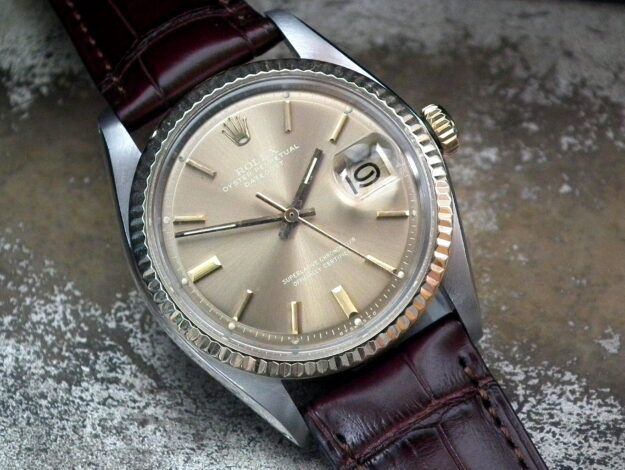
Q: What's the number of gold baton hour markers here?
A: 10